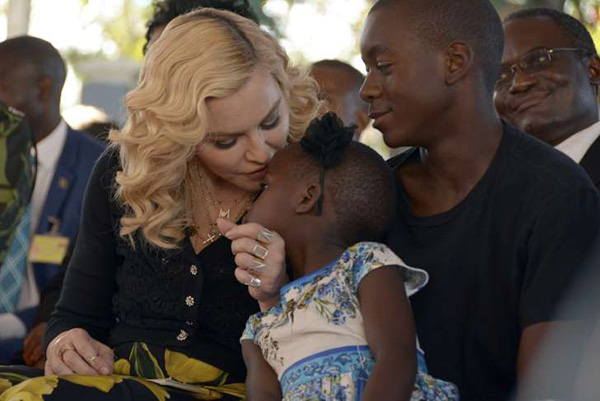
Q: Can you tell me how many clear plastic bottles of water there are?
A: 0